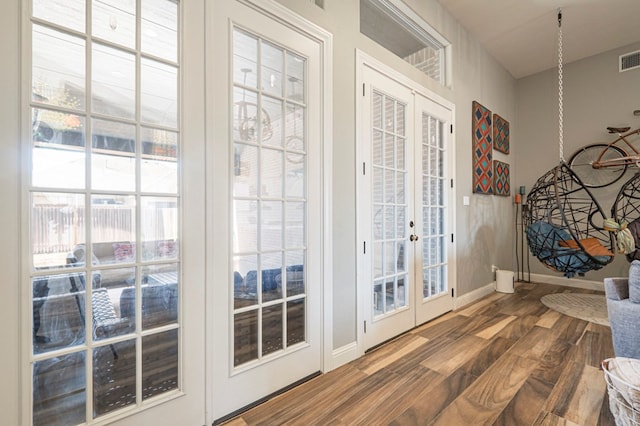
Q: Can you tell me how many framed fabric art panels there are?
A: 3